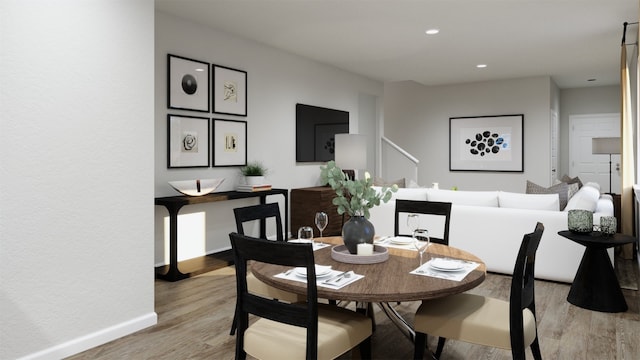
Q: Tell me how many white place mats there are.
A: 4